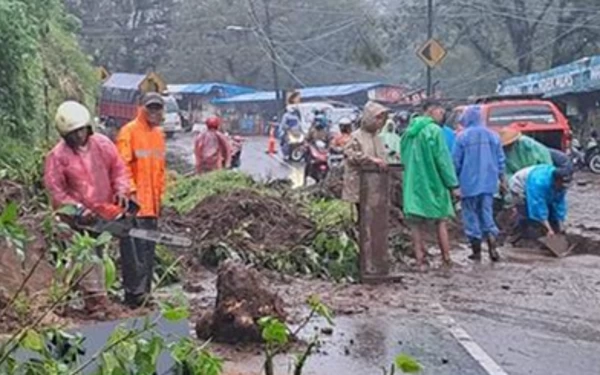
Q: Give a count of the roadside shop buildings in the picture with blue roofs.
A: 3